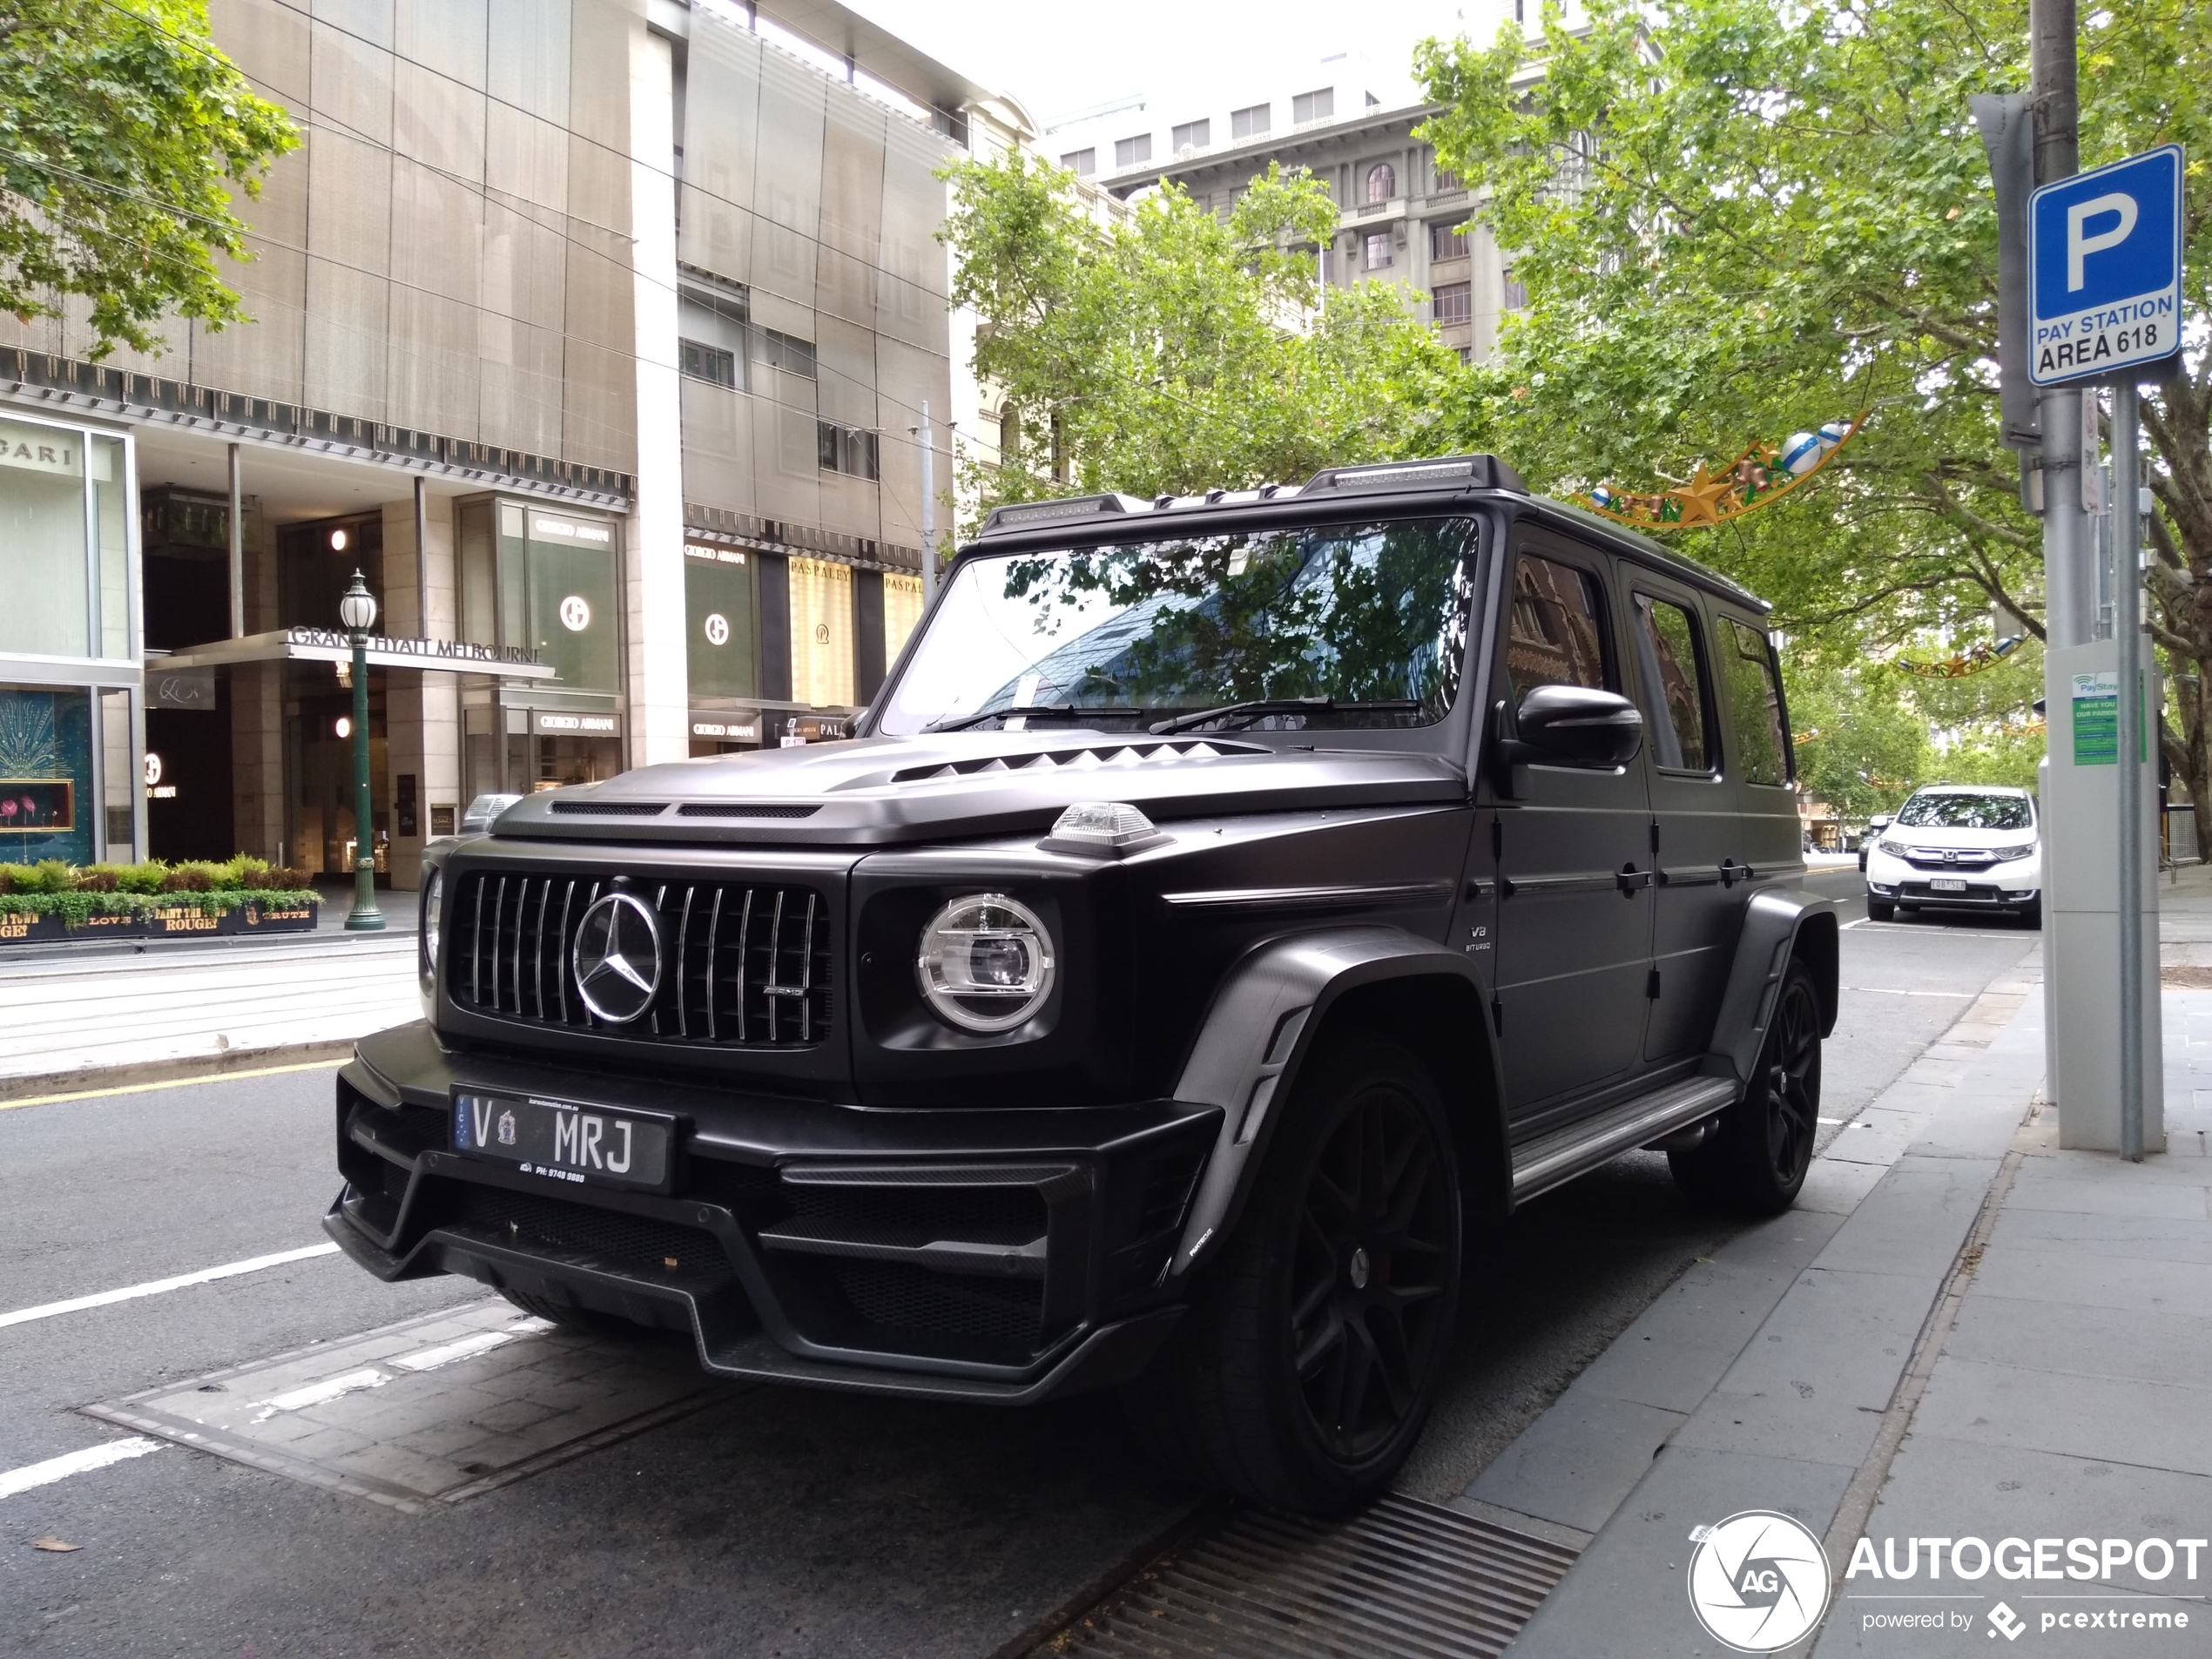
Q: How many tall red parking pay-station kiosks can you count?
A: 0